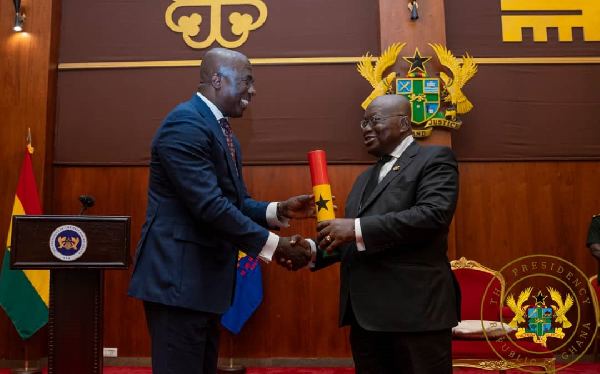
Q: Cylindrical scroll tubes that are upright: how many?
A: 1